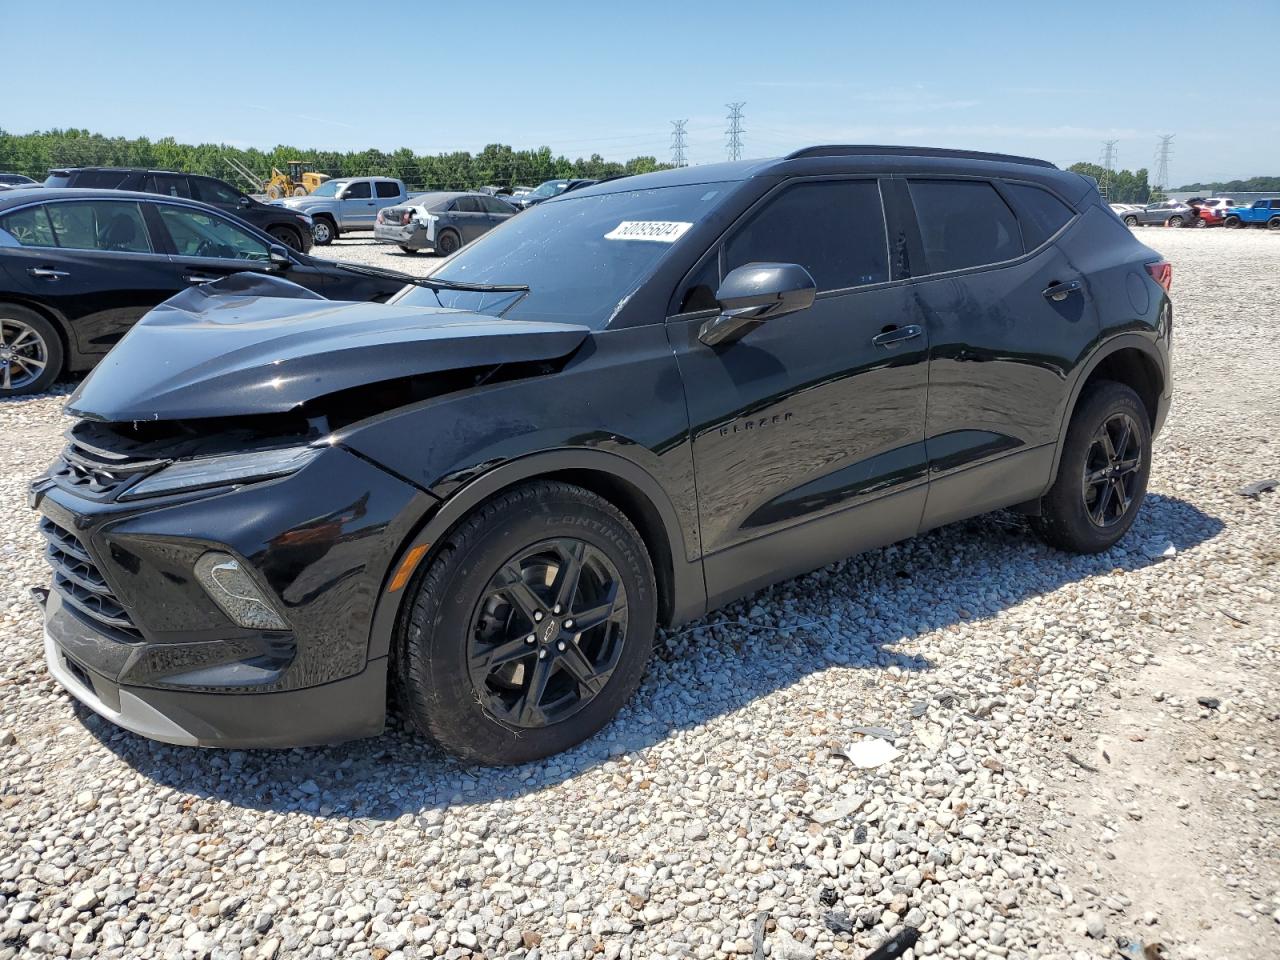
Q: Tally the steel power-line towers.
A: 4